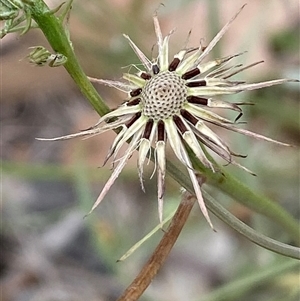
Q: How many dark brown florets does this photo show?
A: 13